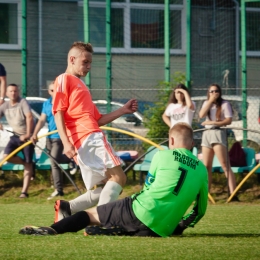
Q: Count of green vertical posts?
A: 6